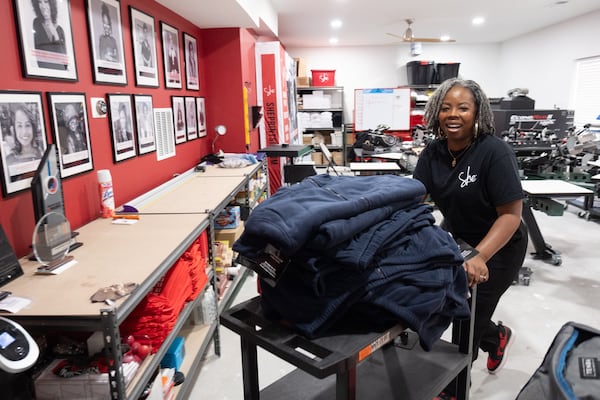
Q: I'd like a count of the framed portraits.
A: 12